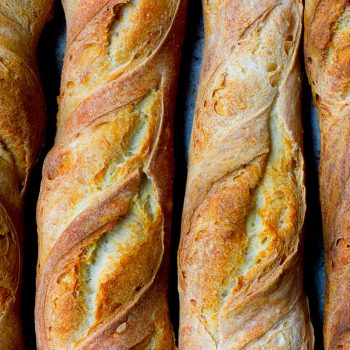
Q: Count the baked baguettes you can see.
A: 4